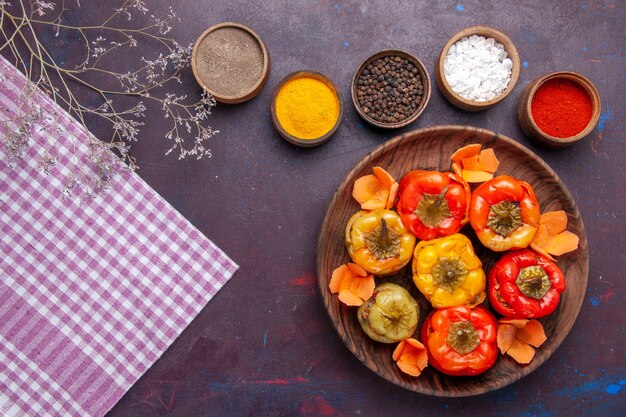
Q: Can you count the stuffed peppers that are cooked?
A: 7